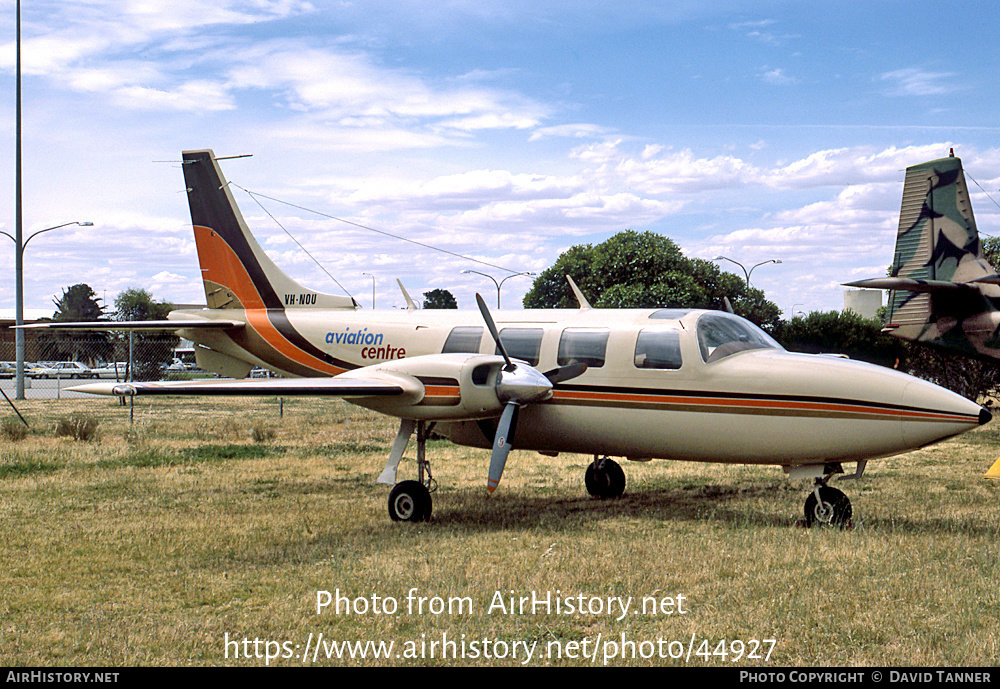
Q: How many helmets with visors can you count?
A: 0